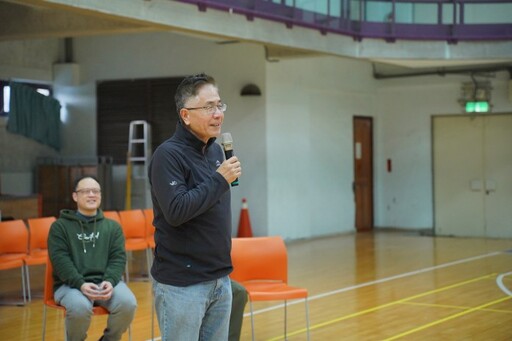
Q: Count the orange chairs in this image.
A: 7